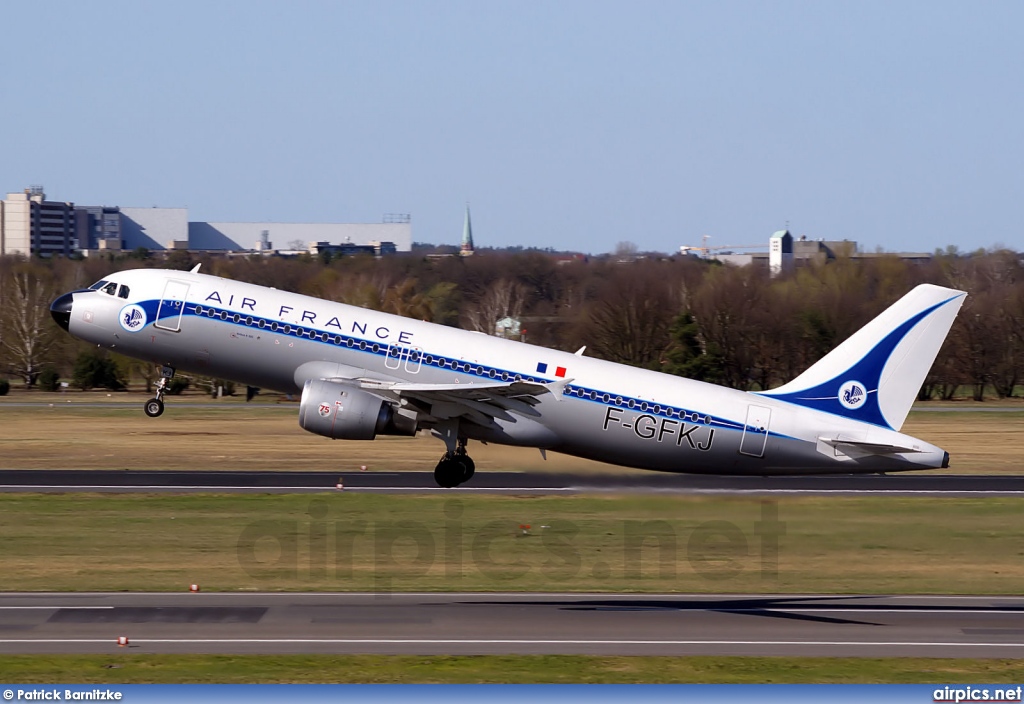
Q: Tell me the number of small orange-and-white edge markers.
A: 4